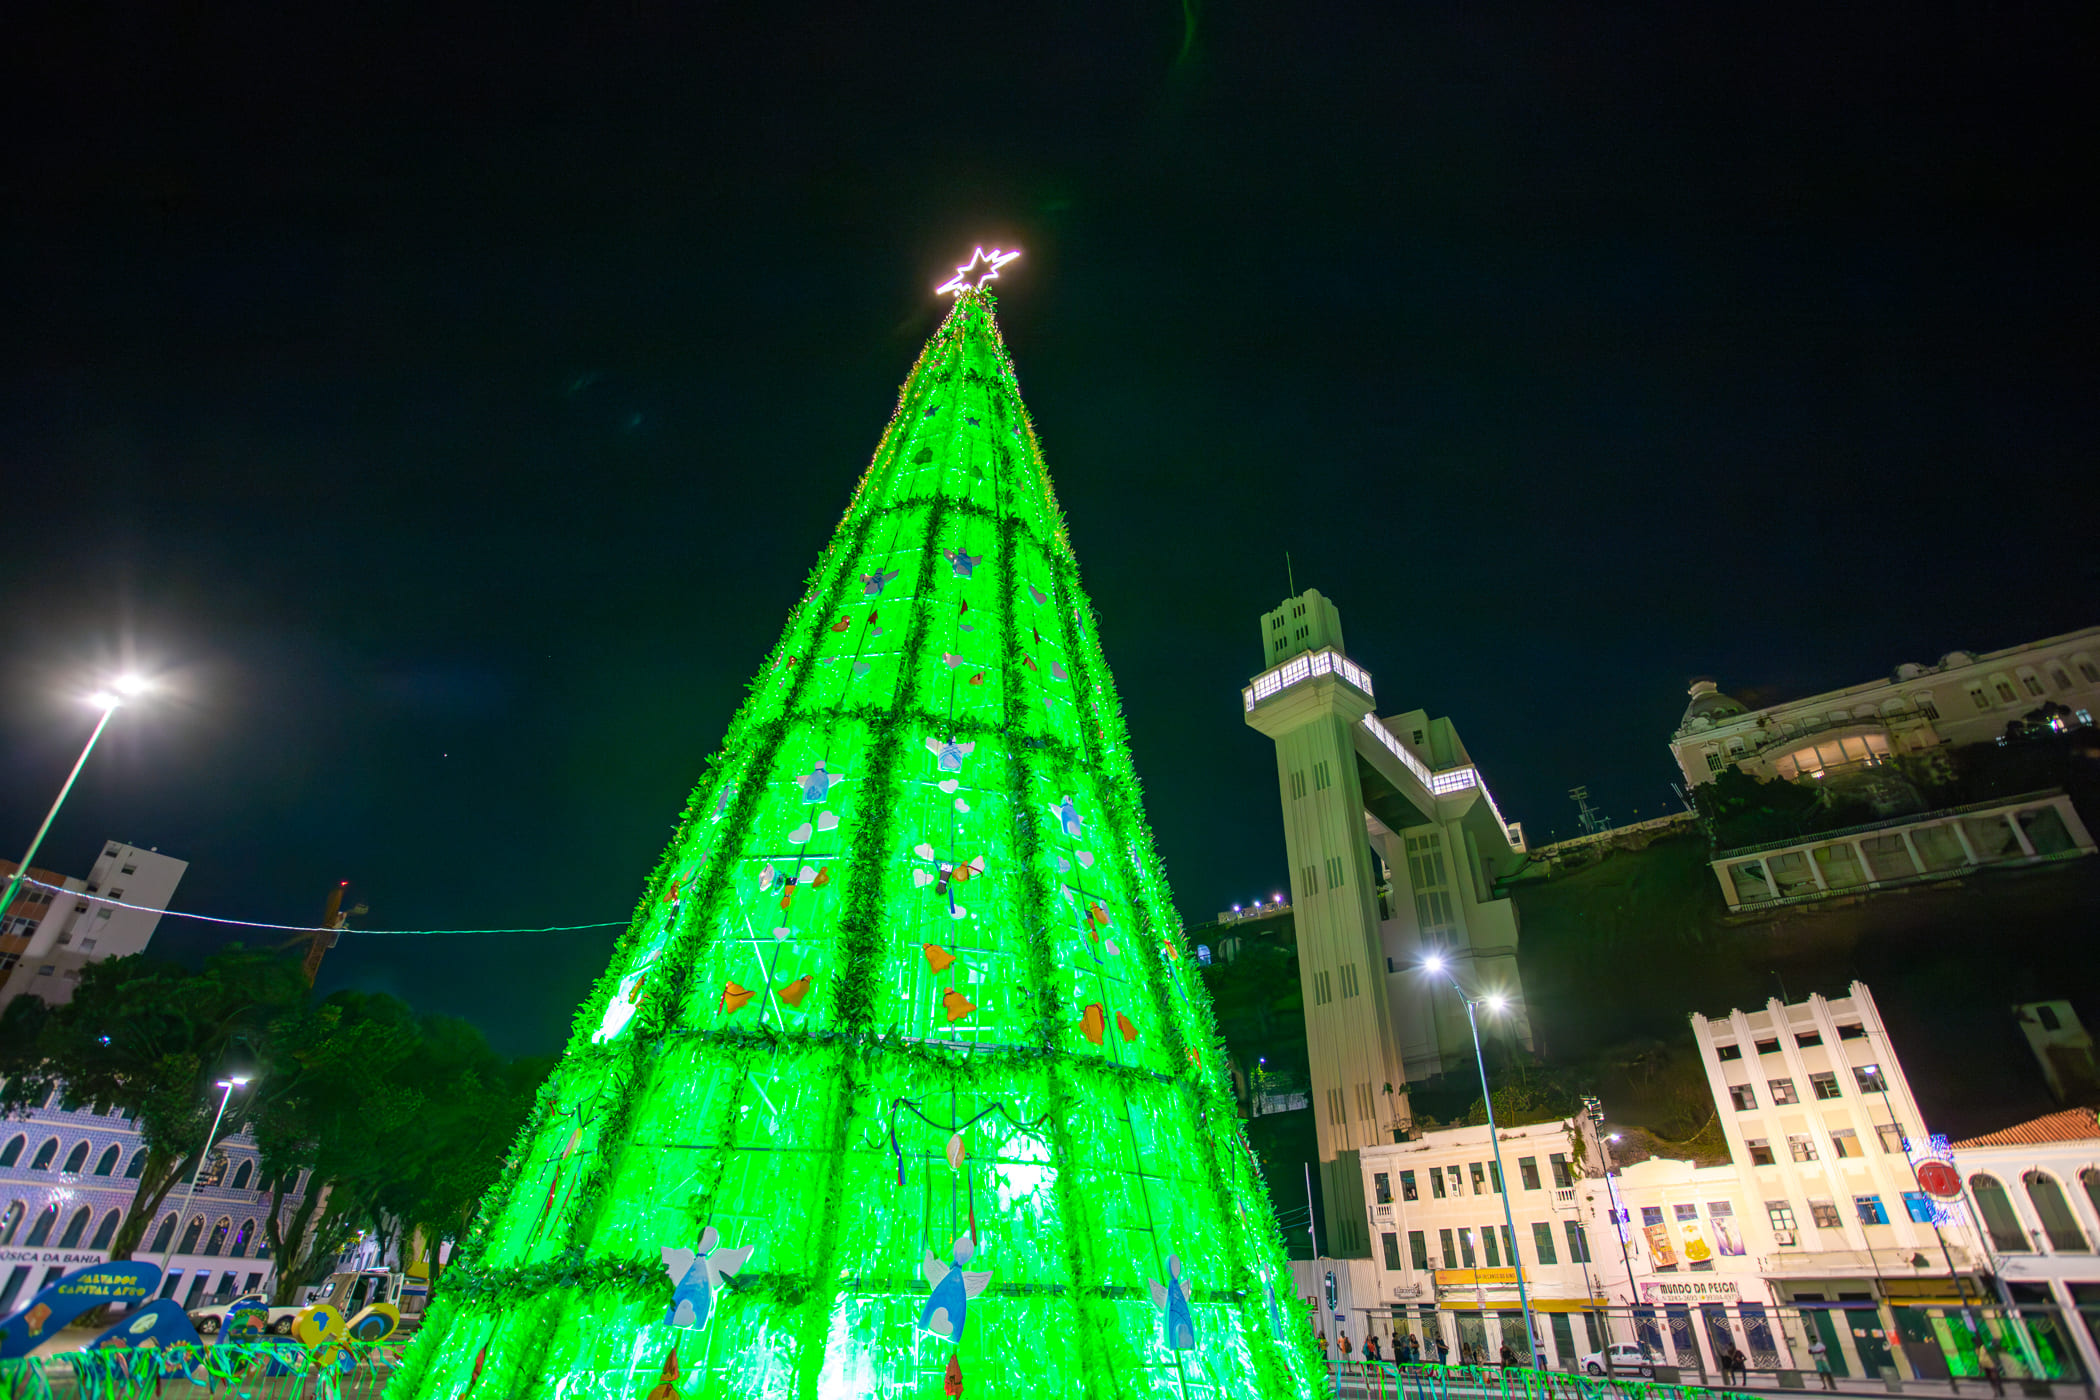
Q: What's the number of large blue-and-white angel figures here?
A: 3